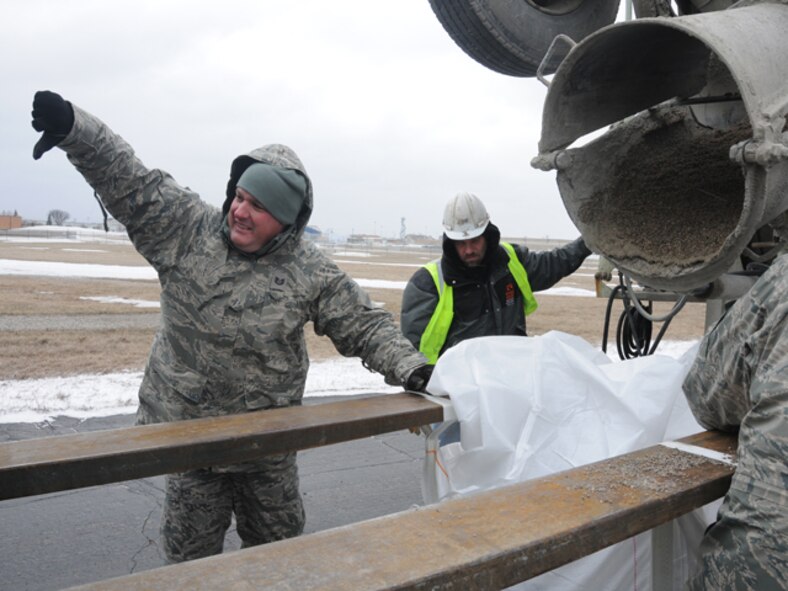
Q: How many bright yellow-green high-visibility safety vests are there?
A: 1